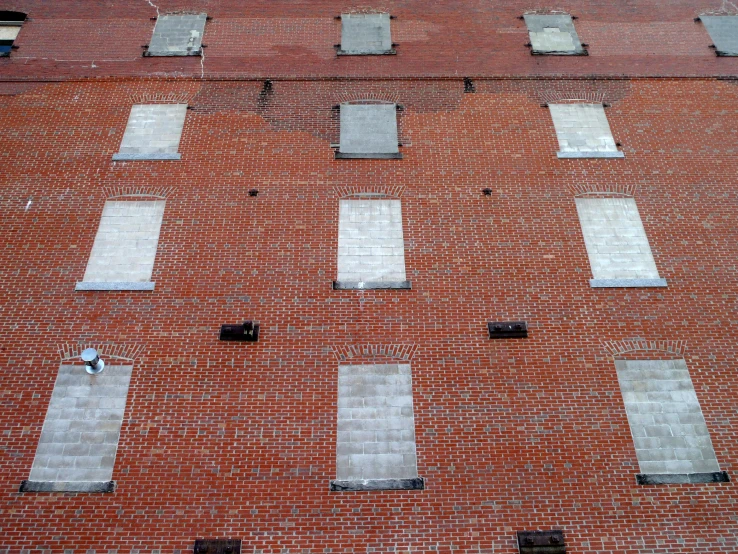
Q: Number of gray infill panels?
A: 13